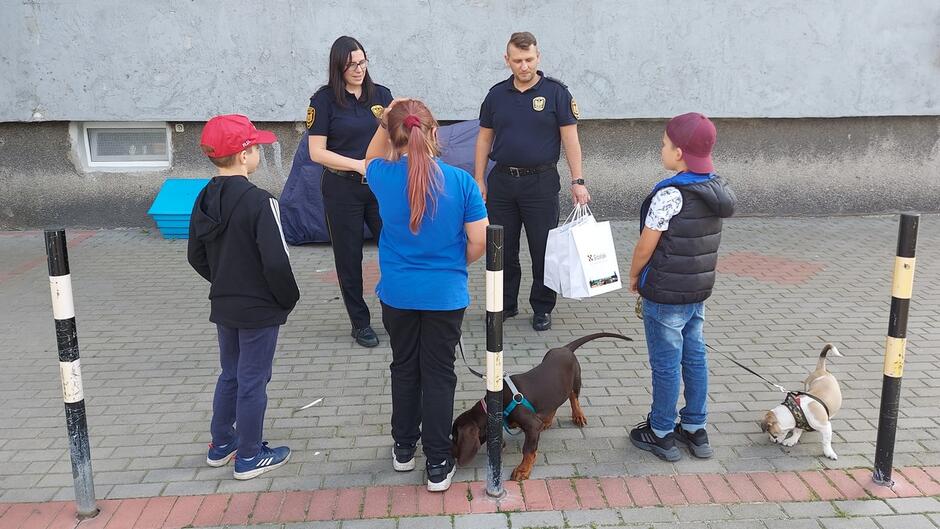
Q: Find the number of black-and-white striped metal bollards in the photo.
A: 3